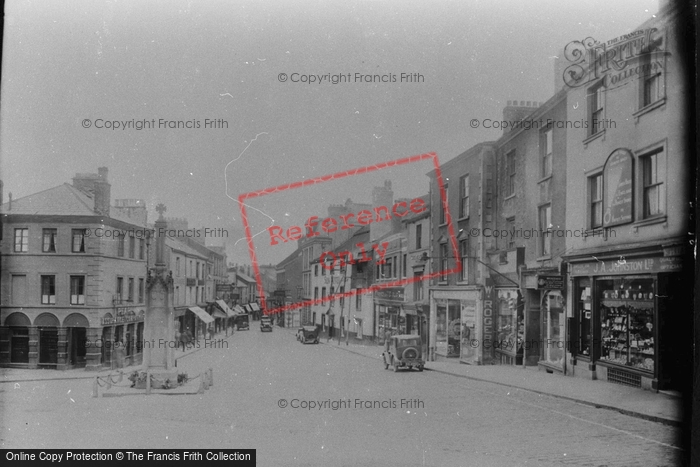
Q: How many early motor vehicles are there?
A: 4